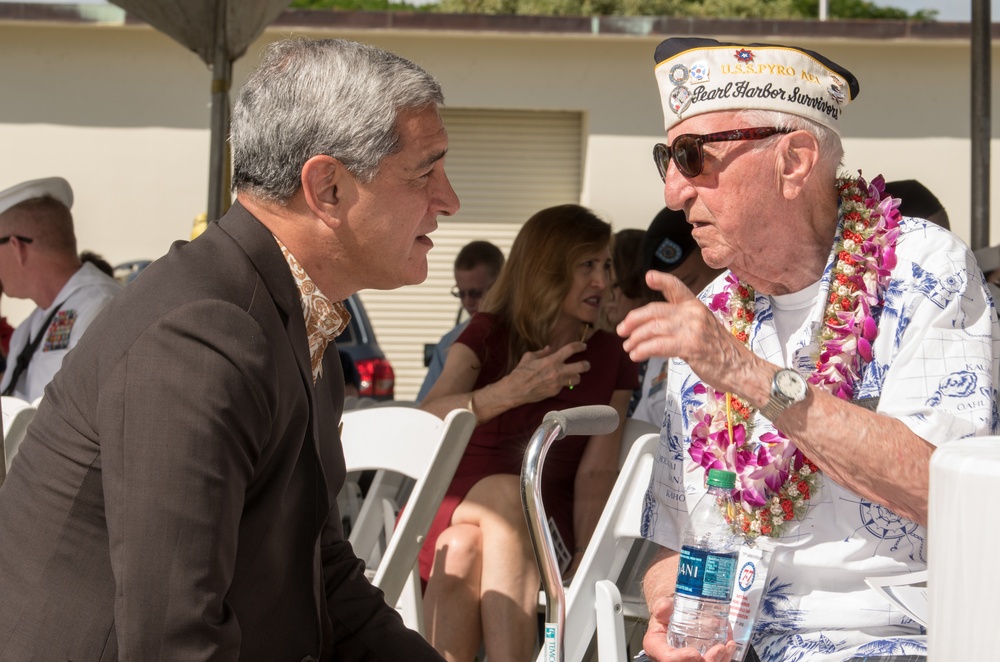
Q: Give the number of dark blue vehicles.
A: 1